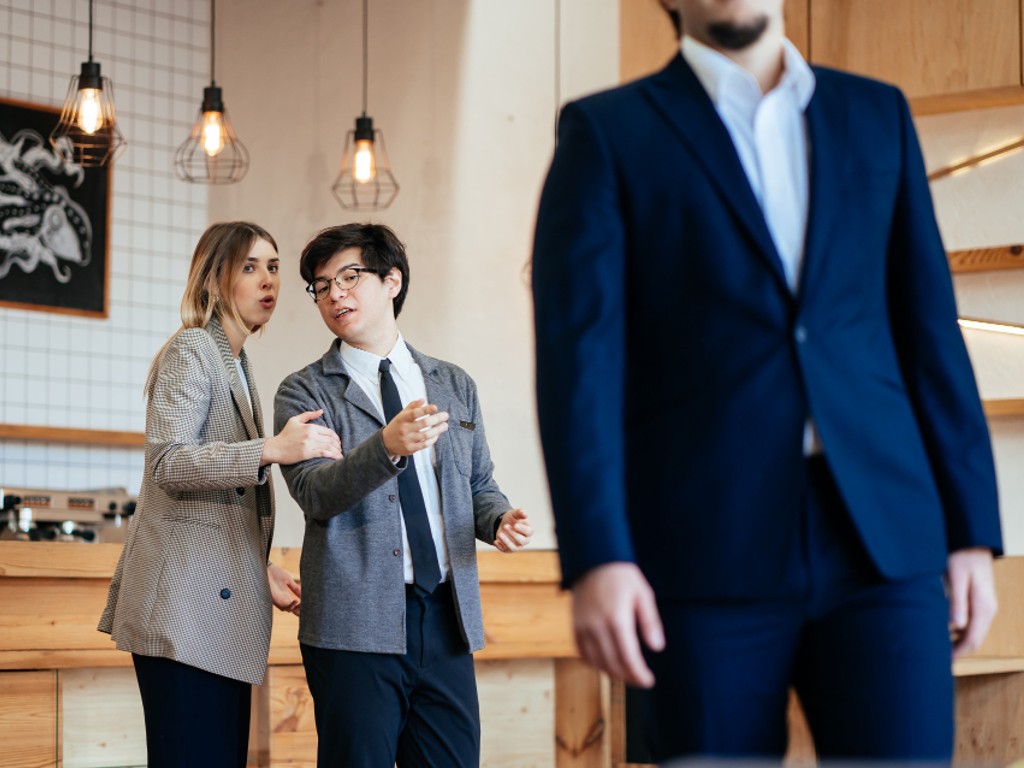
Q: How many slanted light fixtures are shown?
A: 2